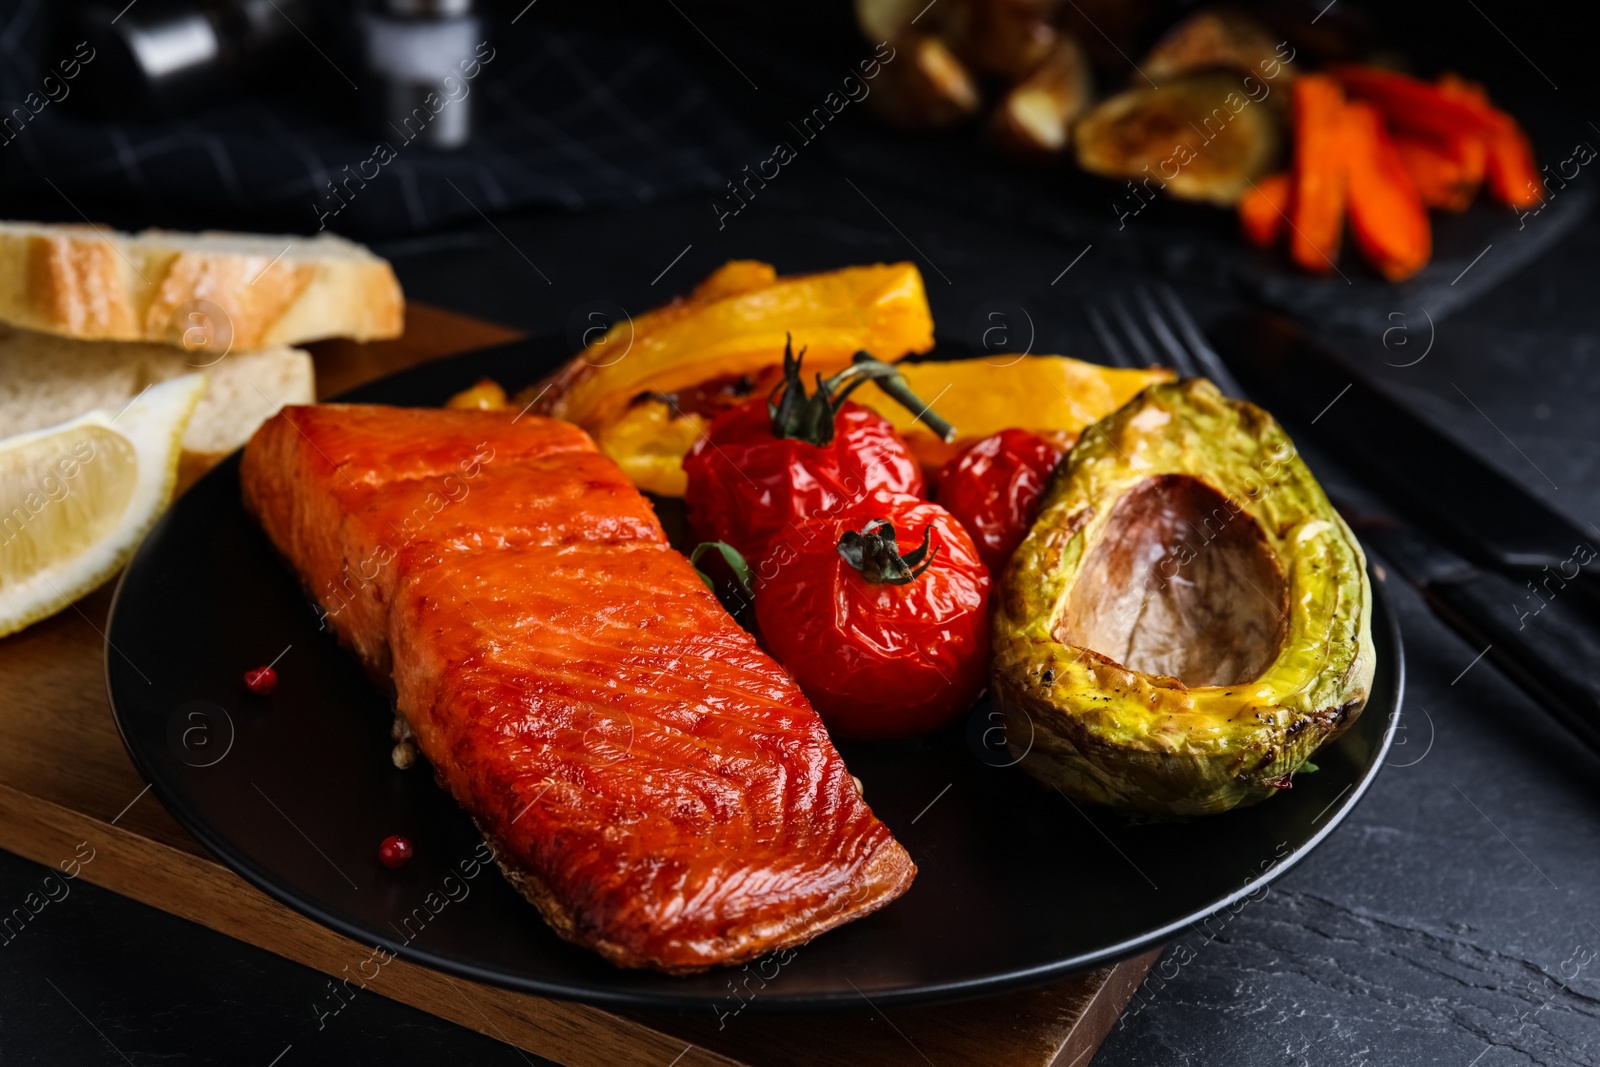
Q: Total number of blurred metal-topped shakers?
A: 2